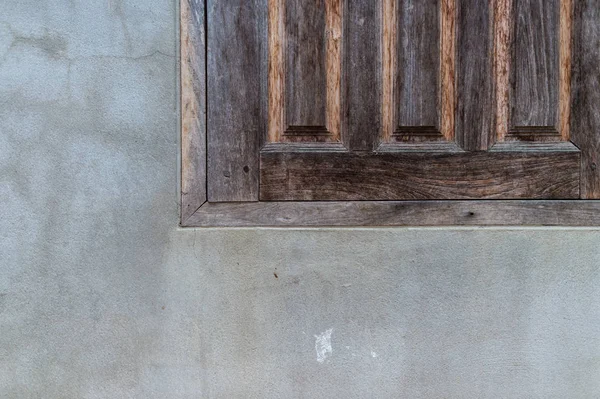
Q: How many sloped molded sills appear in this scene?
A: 3